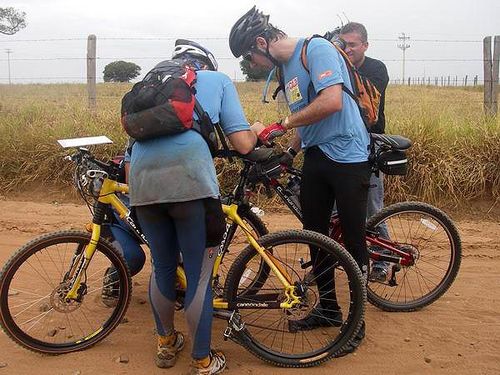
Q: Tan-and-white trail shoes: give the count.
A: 2